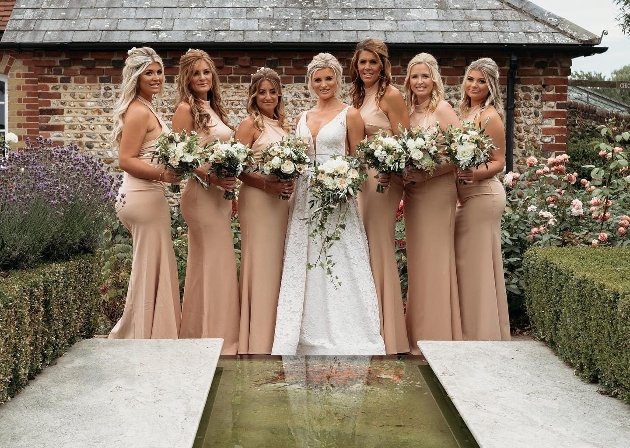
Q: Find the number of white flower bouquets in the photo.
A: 7